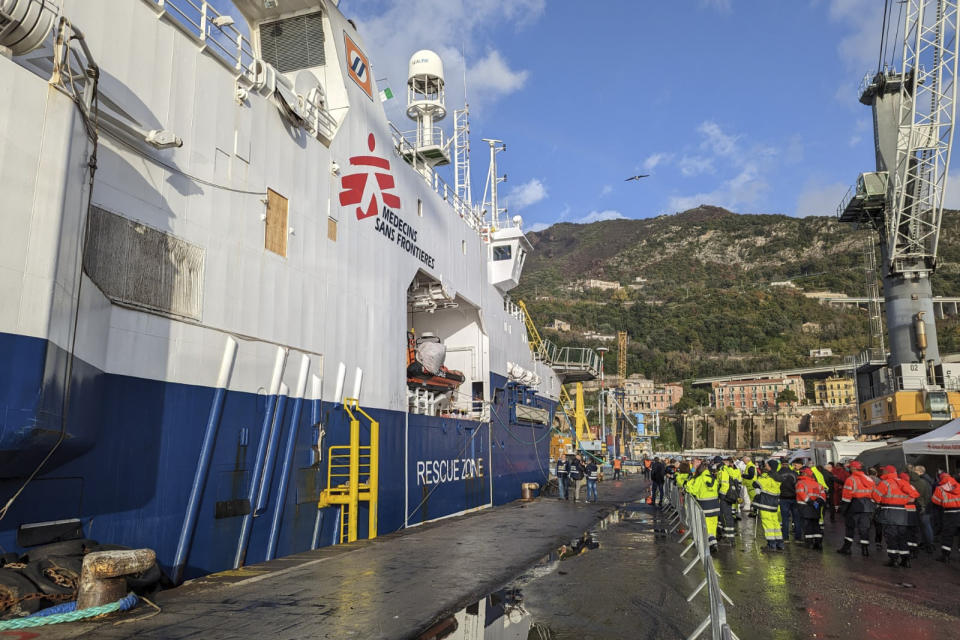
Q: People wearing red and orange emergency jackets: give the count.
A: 5